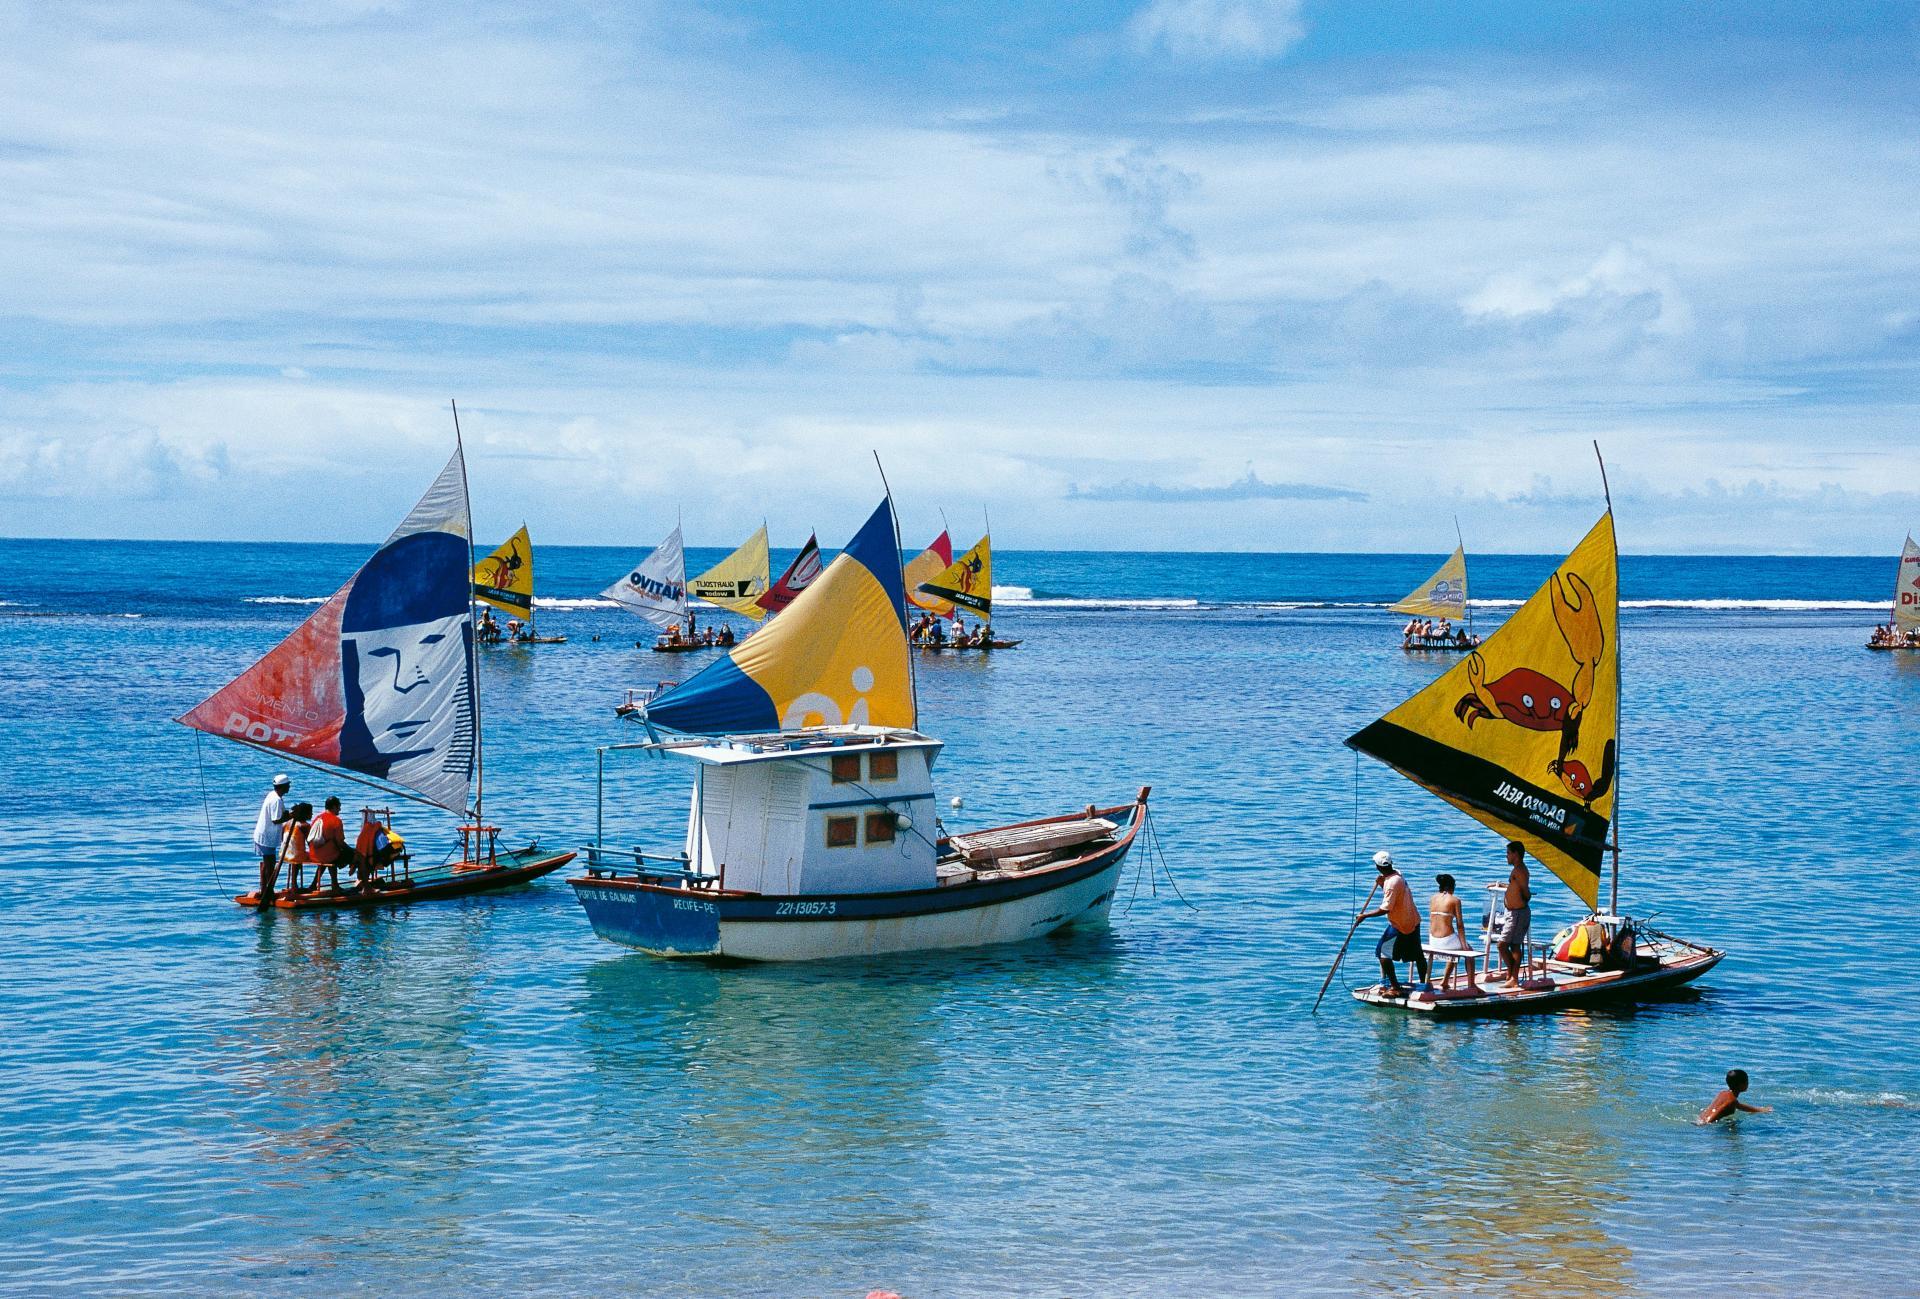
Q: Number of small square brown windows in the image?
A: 4